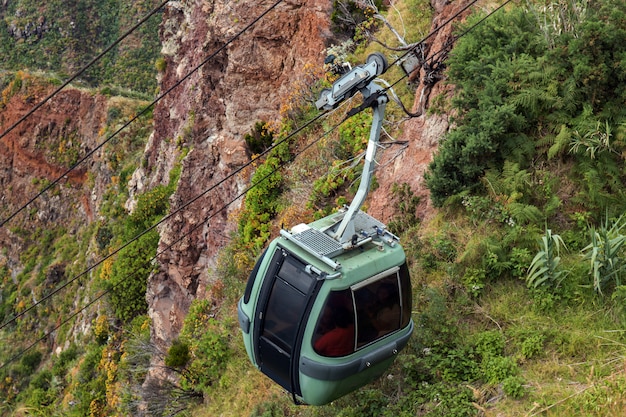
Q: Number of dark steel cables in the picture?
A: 4